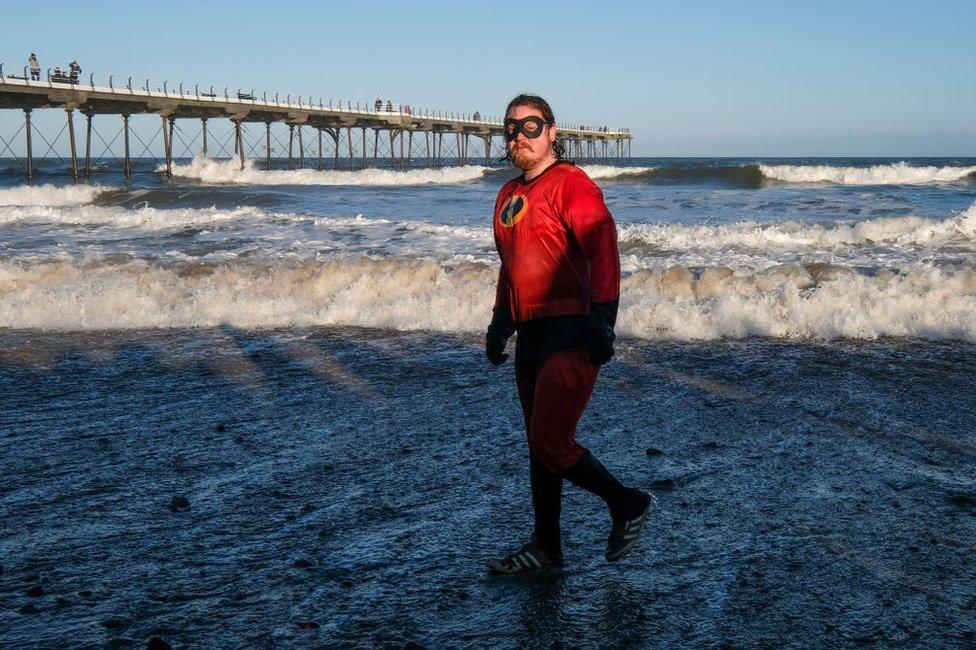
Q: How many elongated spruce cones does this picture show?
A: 0